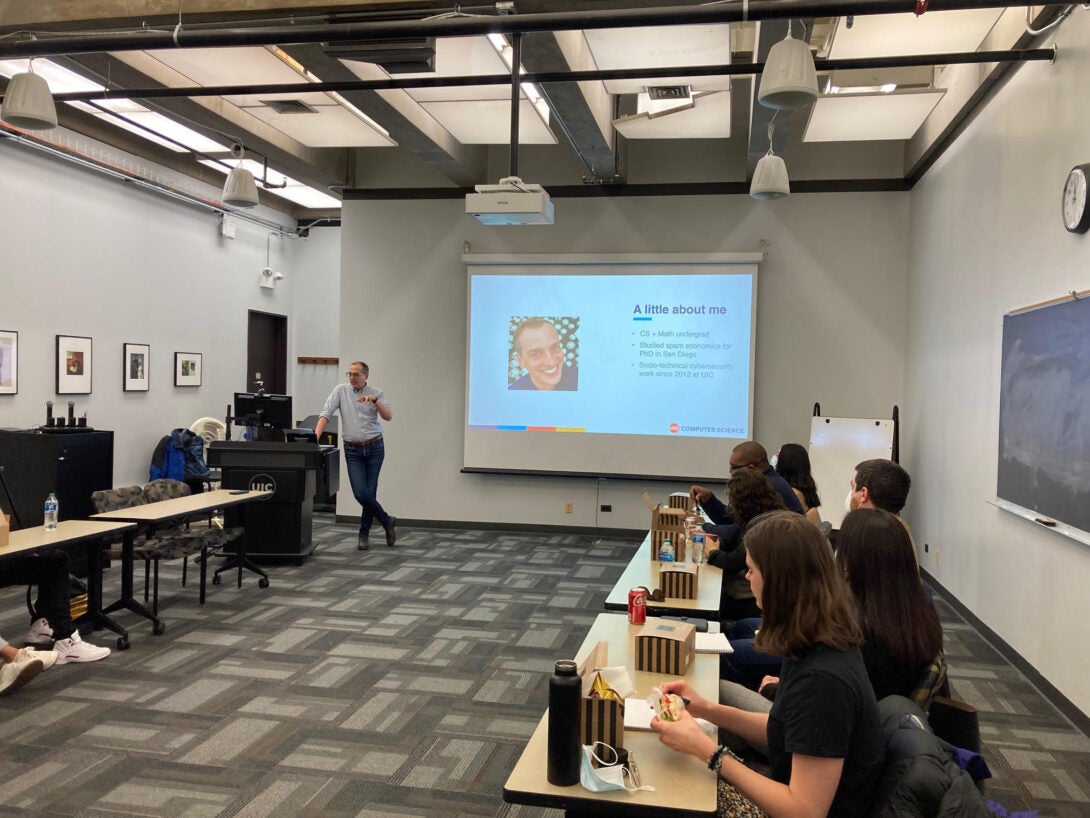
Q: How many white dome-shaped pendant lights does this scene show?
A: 4